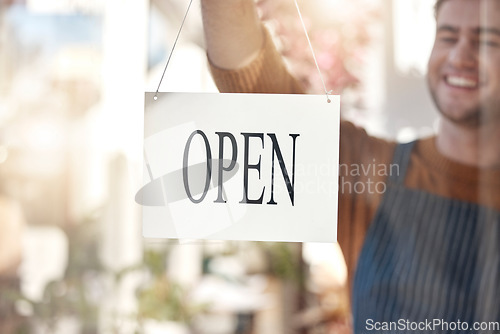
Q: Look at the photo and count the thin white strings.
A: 2